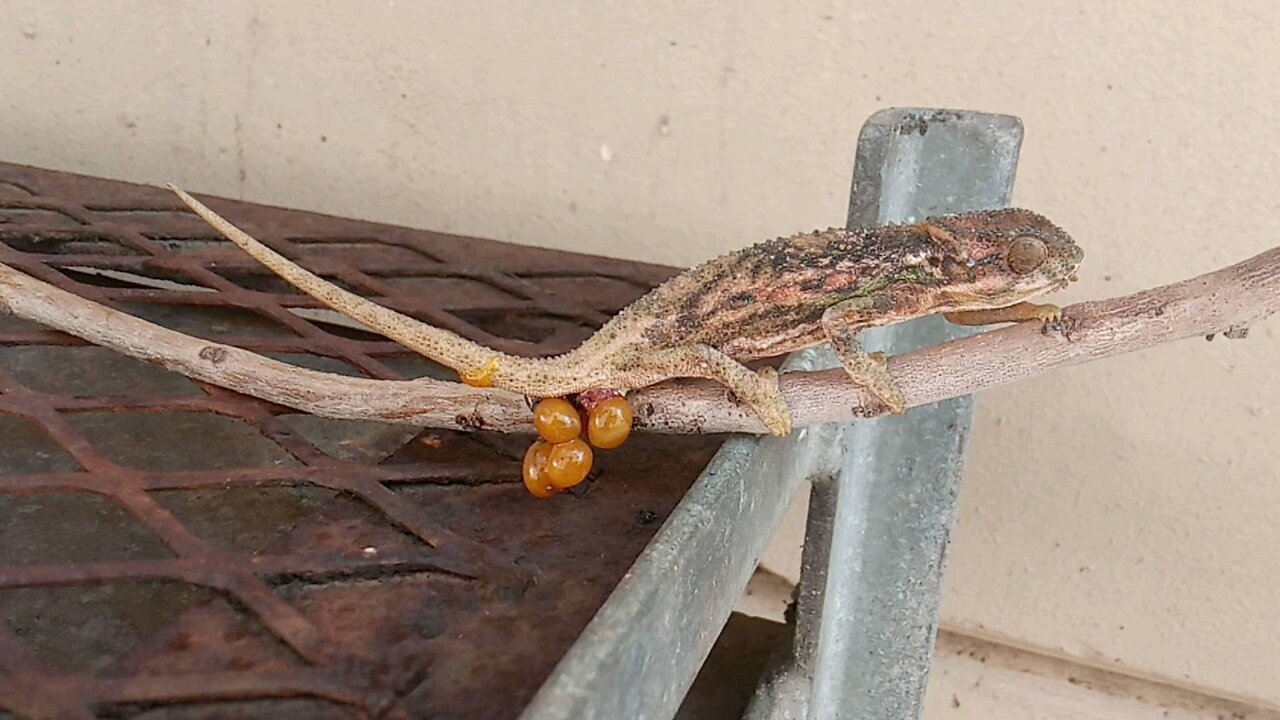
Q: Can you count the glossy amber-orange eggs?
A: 4